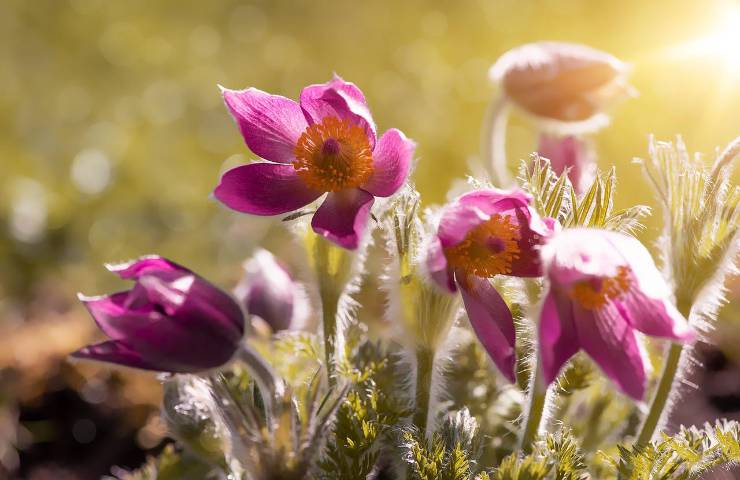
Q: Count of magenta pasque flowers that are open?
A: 3